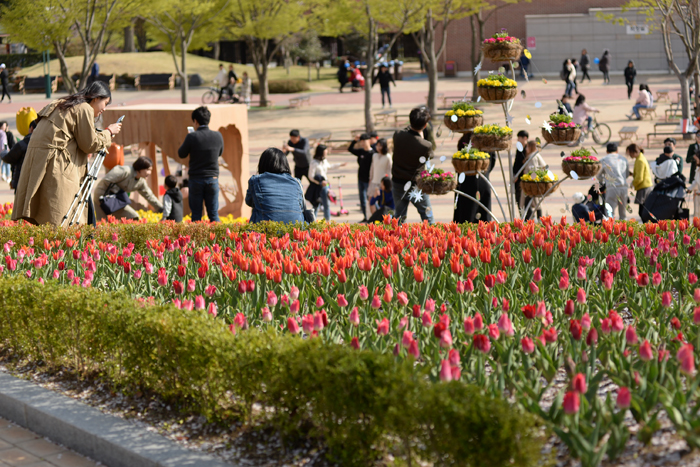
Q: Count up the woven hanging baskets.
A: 9